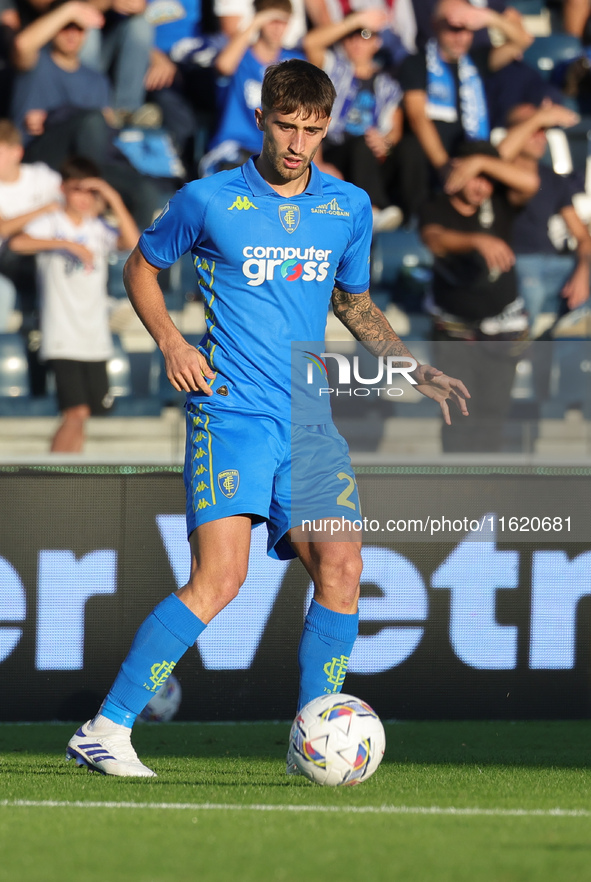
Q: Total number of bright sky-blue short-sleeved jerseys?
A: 1